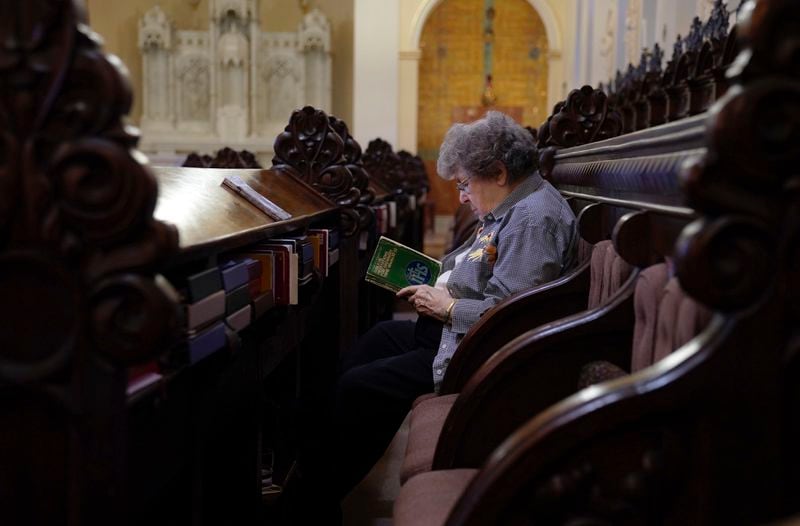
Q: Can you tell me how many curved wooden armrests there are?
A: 3